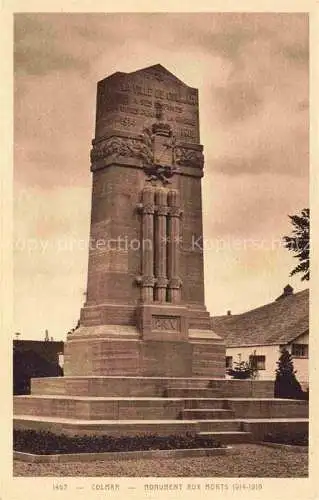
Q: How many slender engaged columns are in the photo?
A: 3